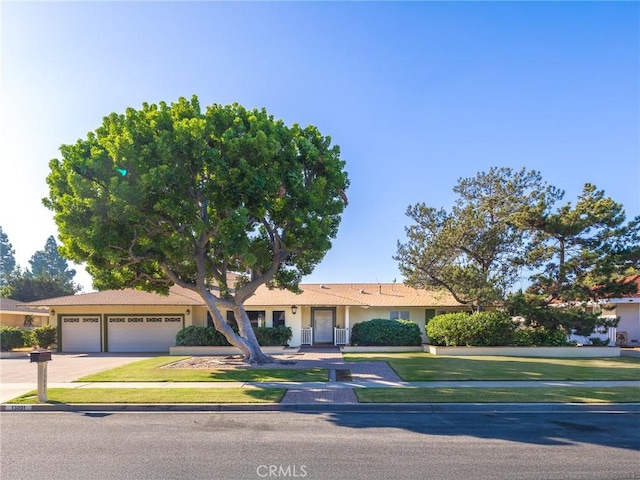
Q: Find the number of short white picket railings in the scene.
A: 2